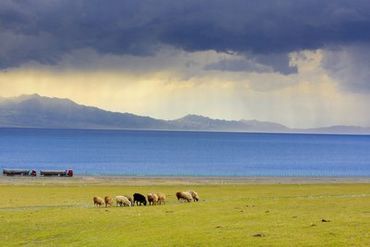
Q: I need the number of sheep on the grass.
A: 9